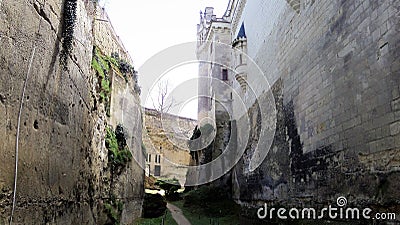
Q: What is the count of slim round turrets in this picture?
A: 1